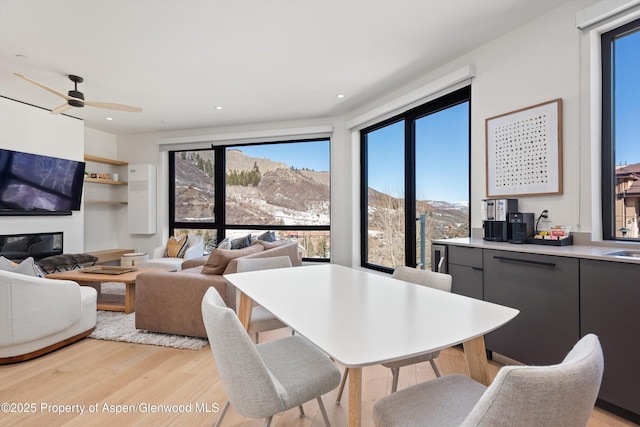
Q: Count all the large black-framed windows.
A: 3